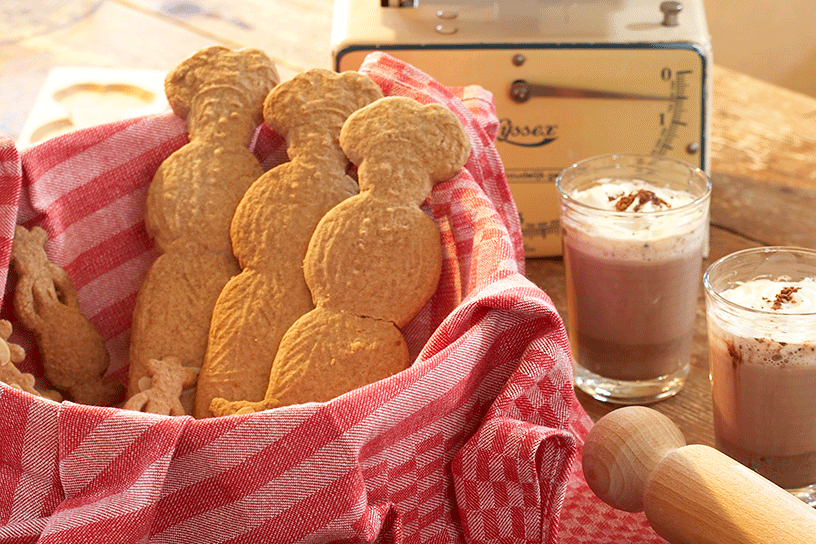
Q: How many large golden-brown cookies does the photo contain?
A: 3